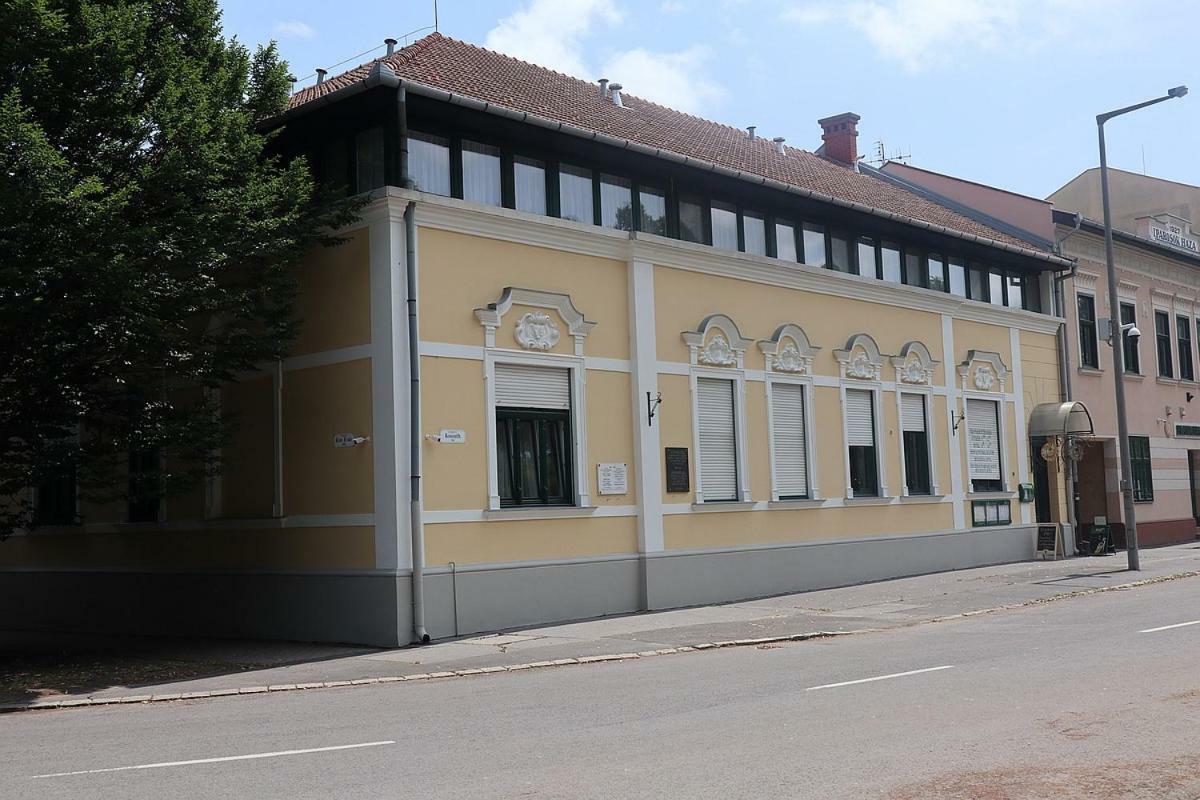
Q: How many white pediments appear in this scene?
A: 6